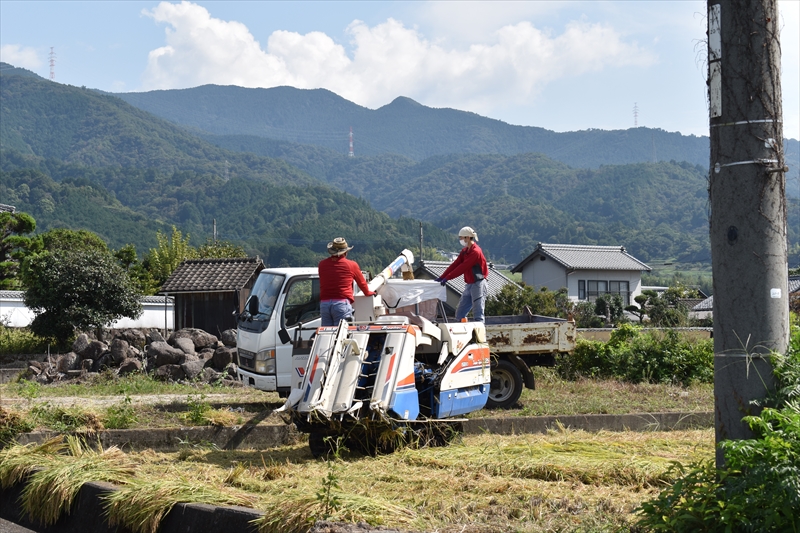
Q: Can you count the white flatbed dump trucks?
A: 1